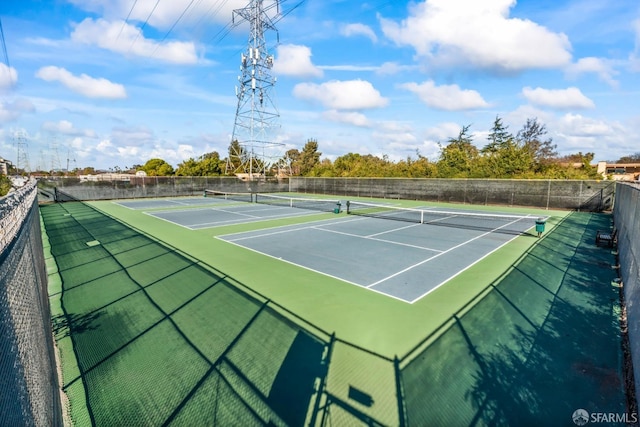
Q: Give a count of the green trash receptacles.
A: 2